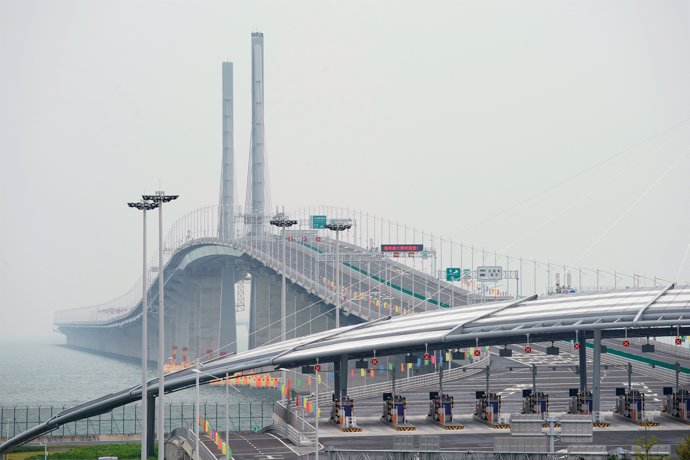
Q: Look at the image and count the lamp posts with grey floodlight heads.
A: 4